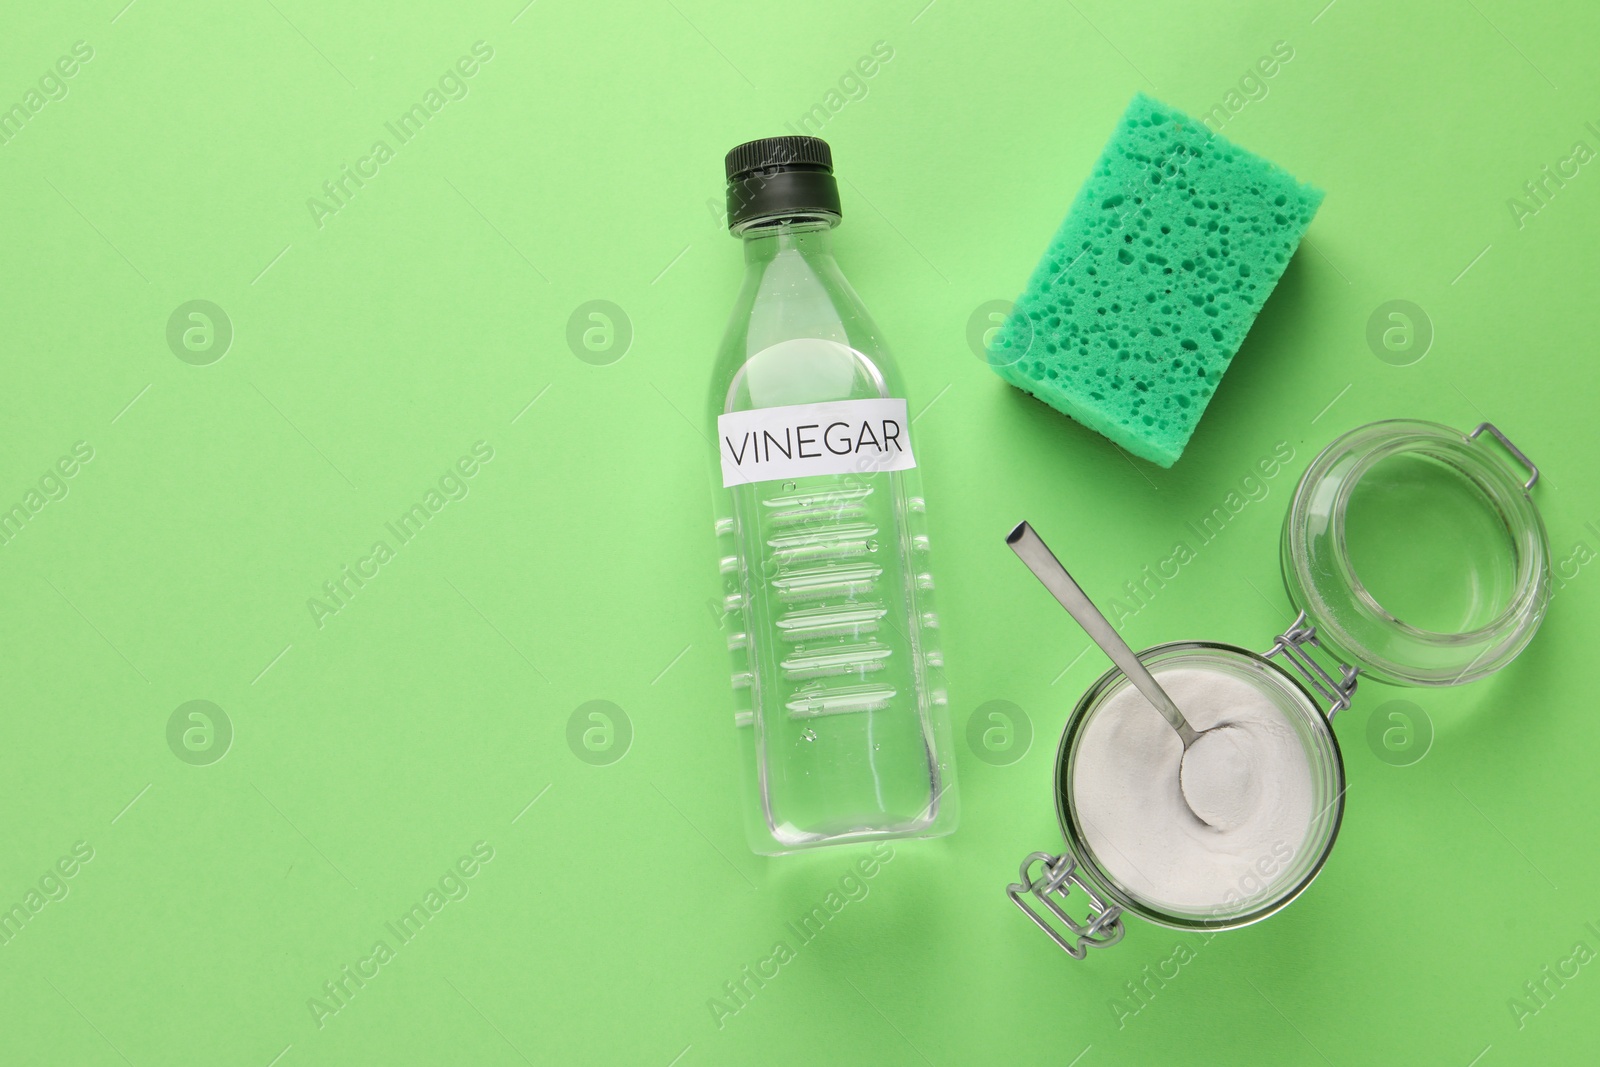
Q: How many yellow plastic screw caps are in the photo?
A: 0